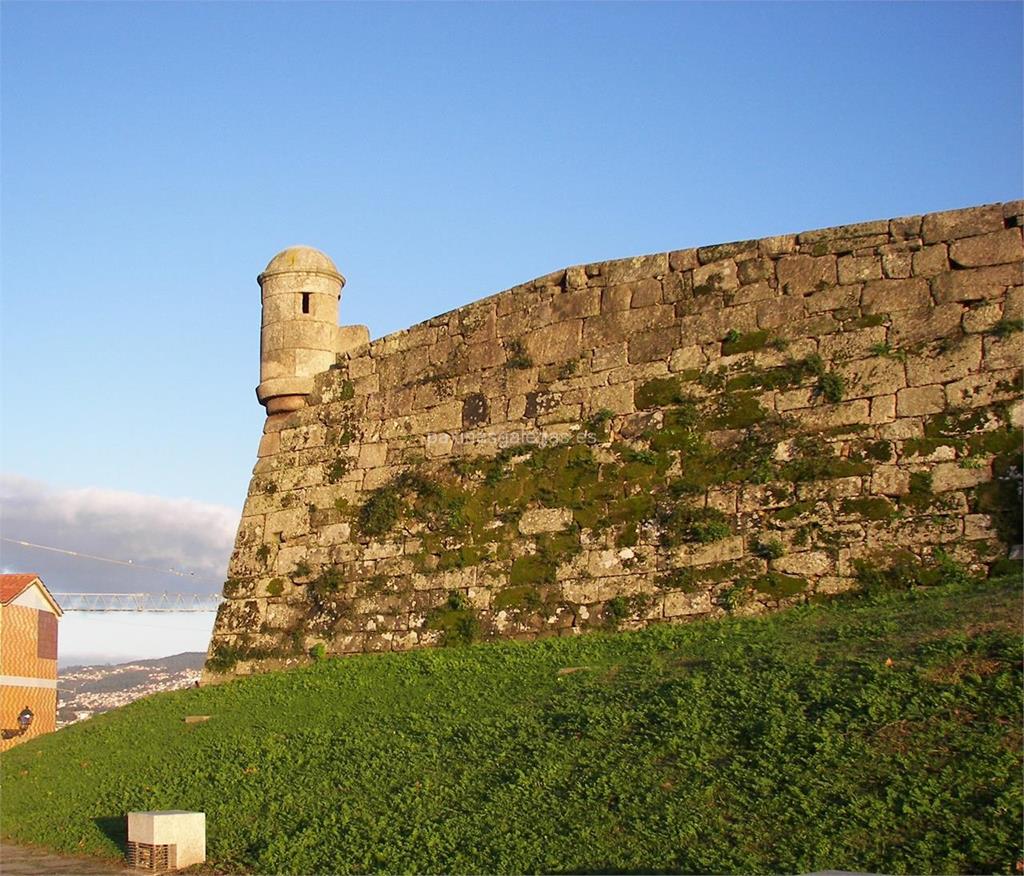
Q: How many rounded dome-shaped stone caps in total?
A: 1